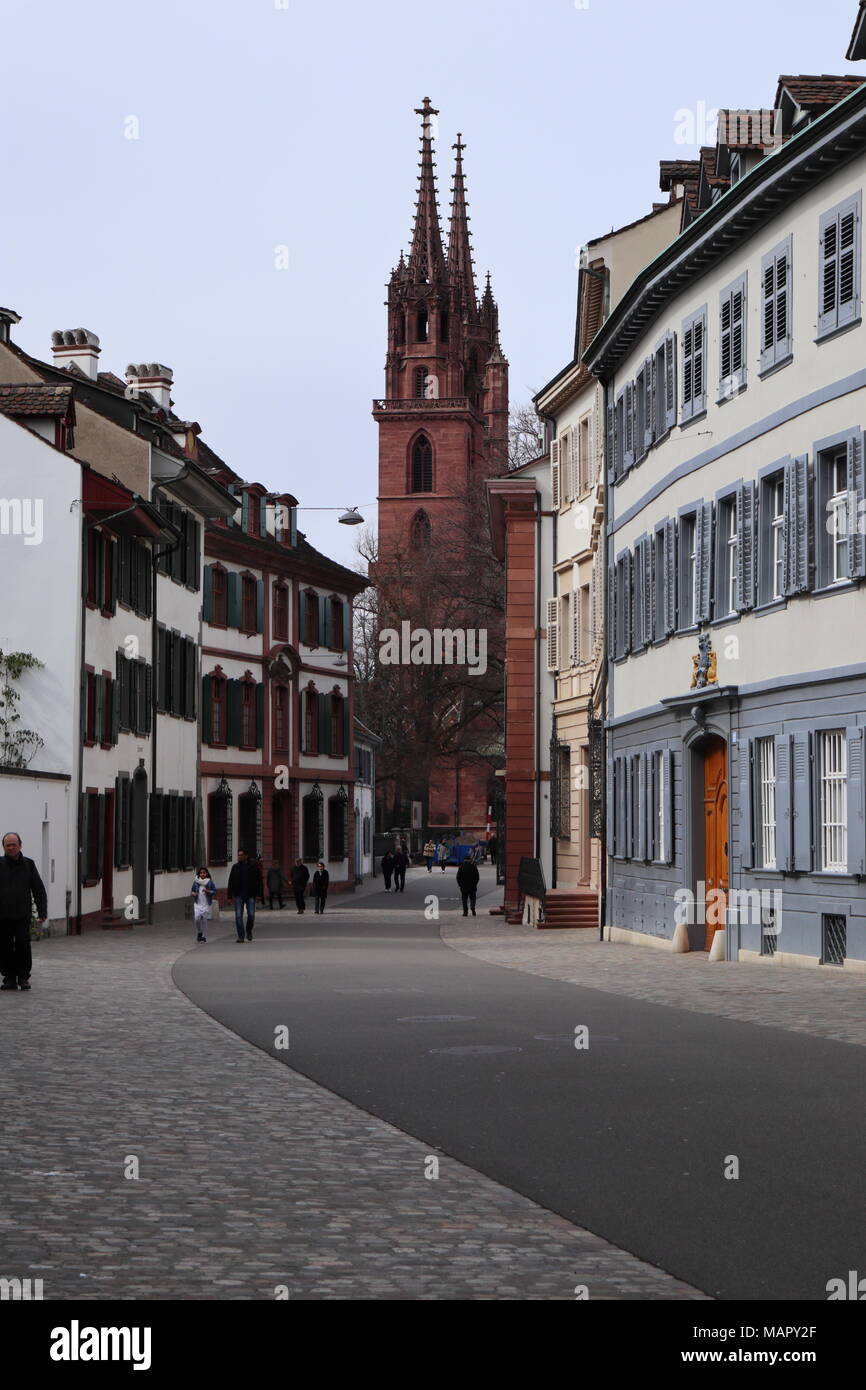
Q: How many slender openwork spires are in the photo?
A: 2